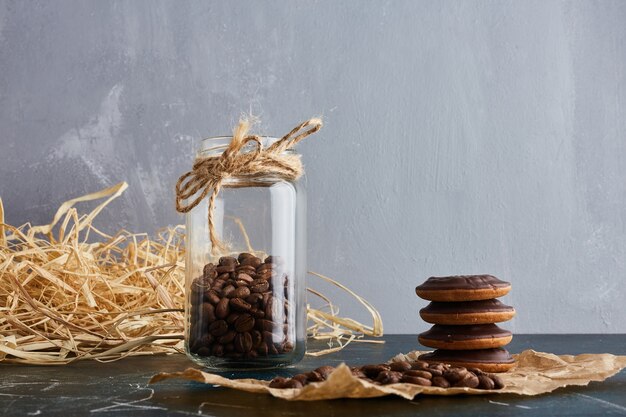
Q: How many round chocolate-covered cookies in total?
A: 4